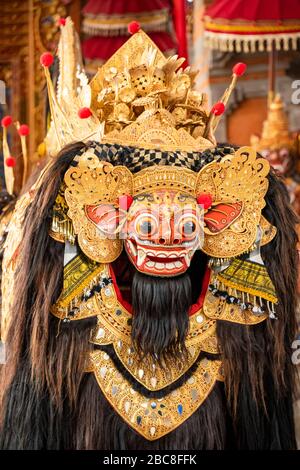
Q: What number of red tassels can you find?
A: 11